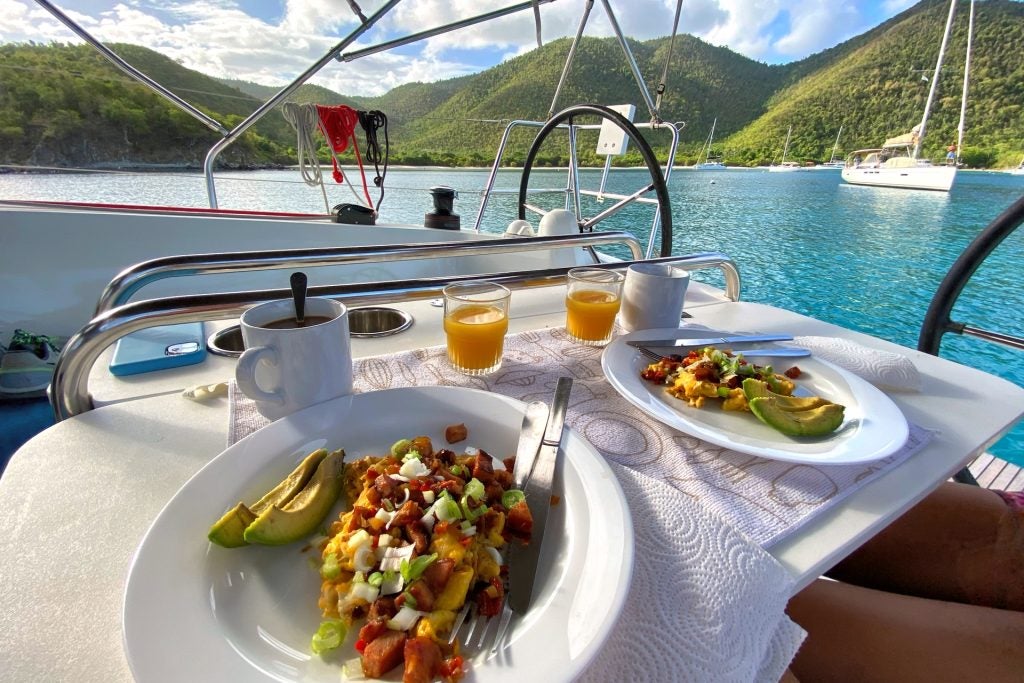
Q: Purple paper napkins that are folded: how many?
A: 0